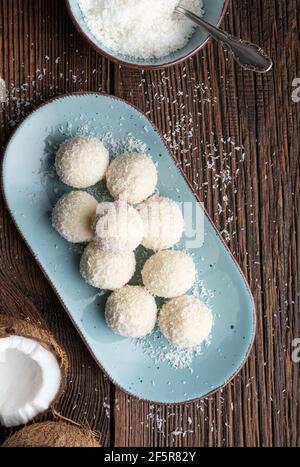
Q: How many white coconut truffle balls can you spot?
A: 9